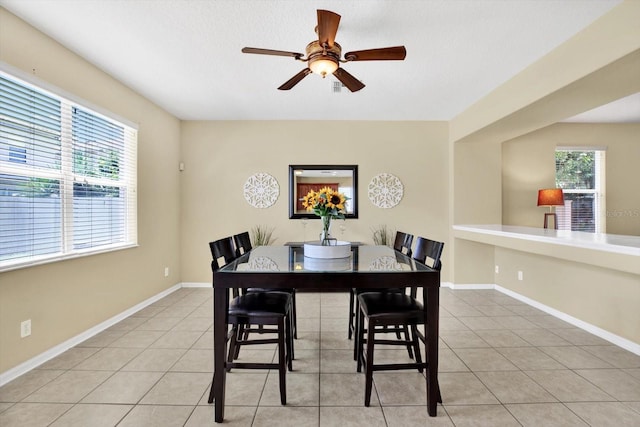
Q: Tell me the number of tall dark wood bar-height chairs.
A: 4